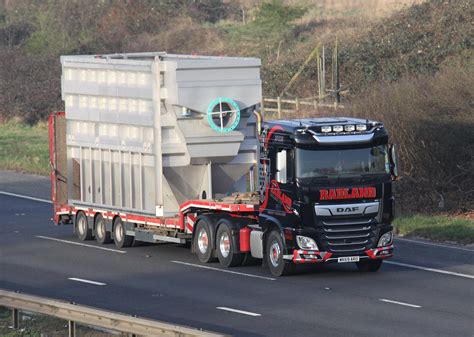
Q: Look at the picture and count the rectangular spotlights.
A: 4